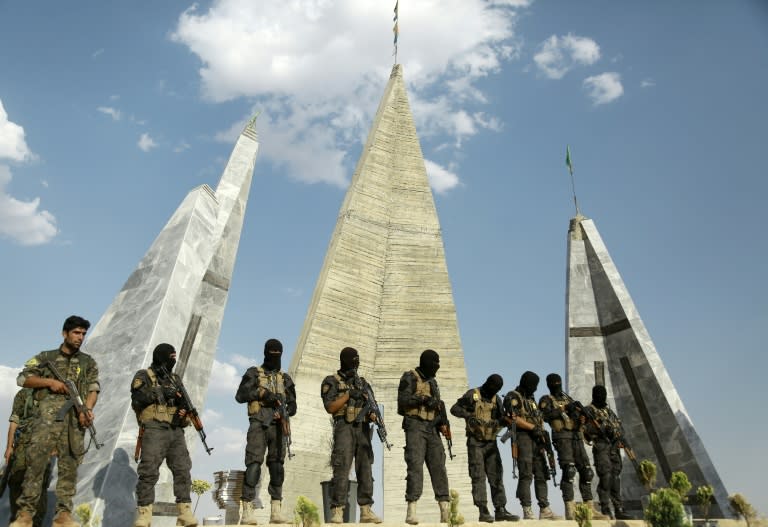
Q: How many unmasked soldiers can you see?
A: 1